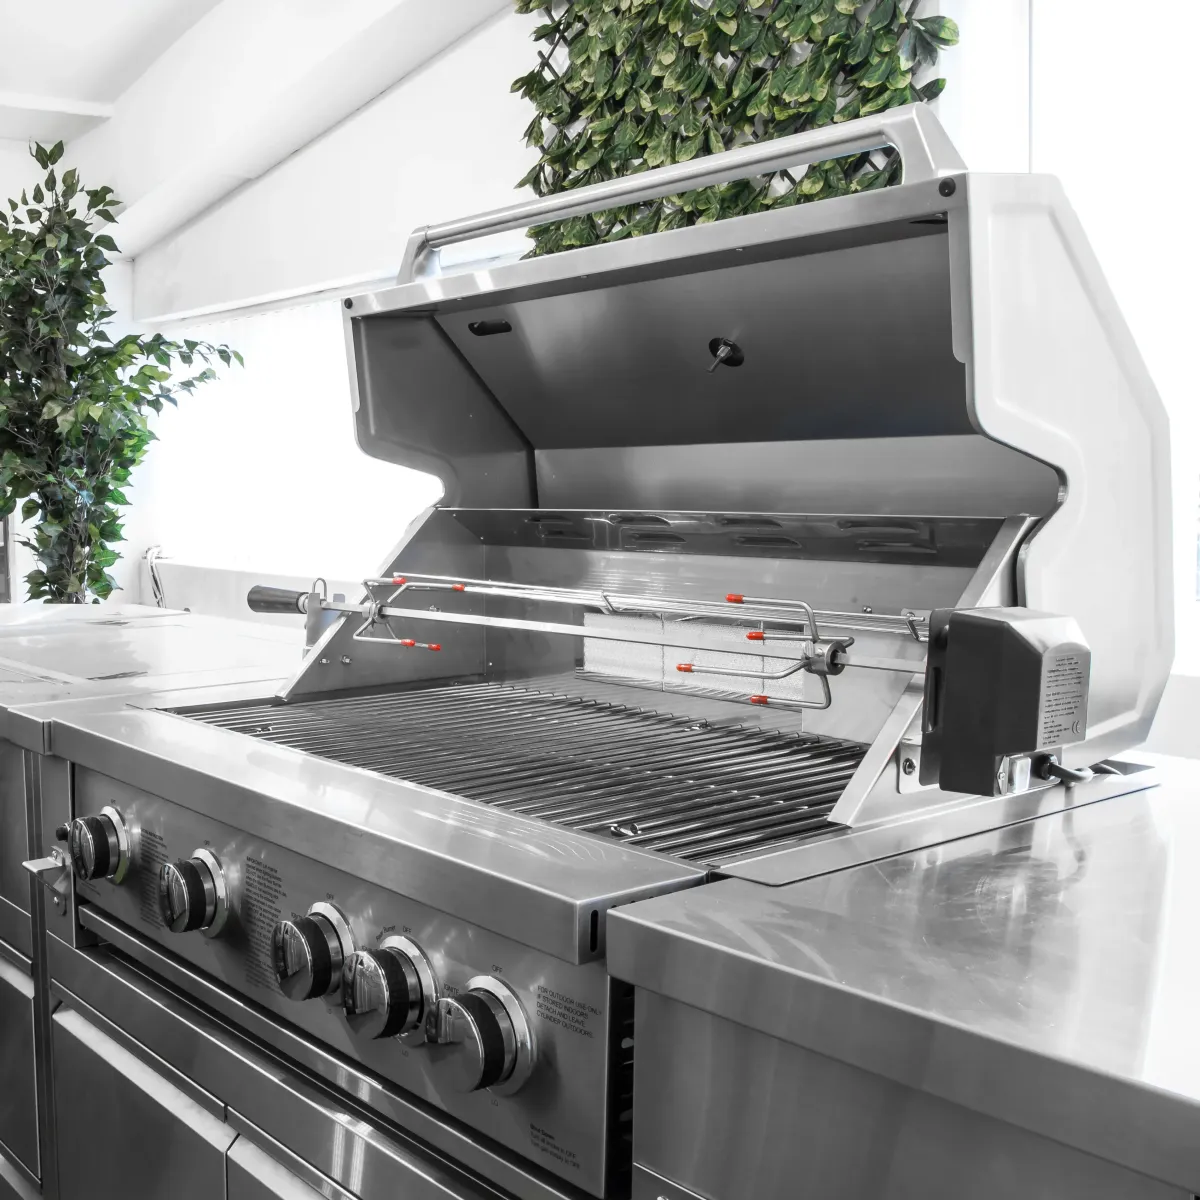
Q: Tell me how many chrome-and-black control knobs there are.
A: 5